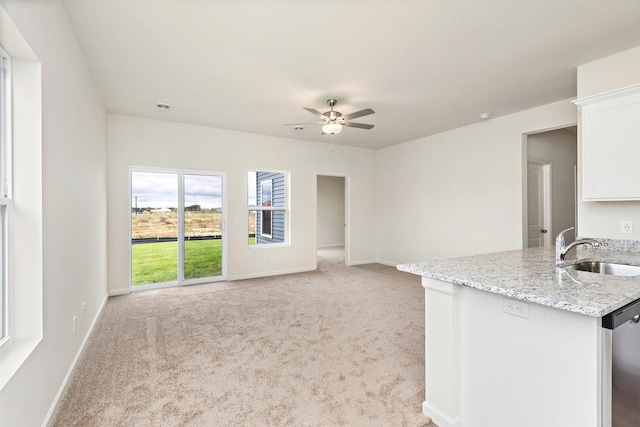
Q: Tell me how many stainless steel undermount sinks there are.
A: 1